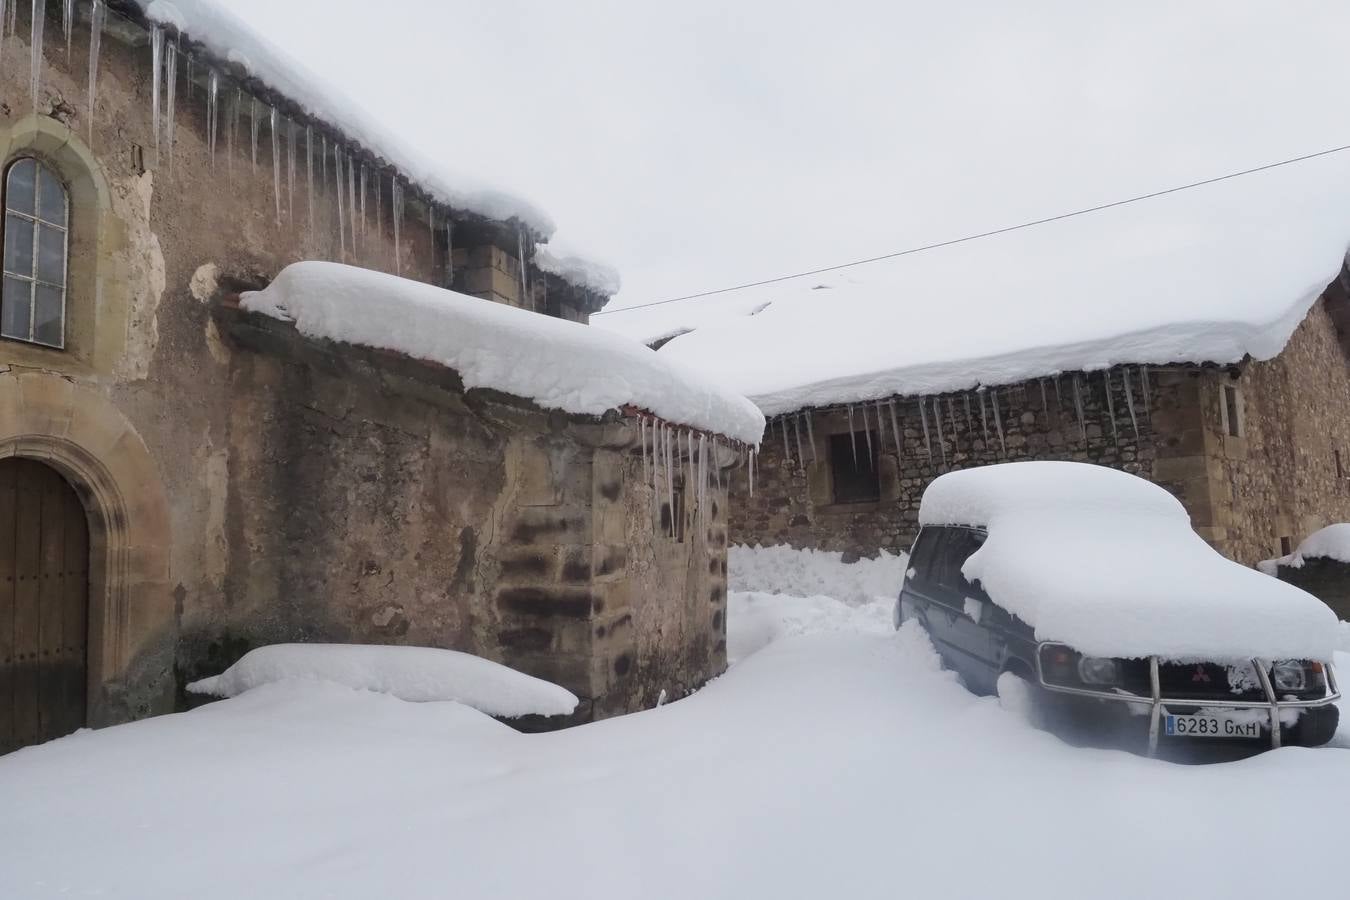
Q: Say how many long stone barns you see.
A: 1